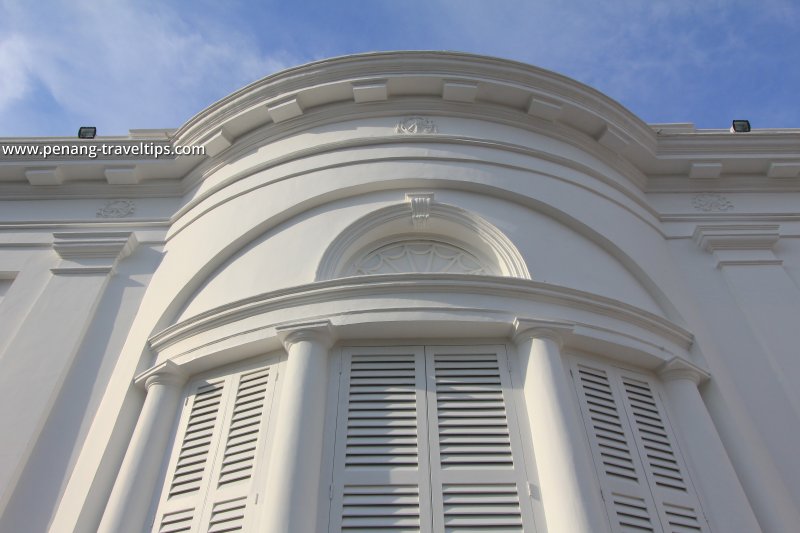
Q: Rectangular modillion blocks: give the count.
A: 10